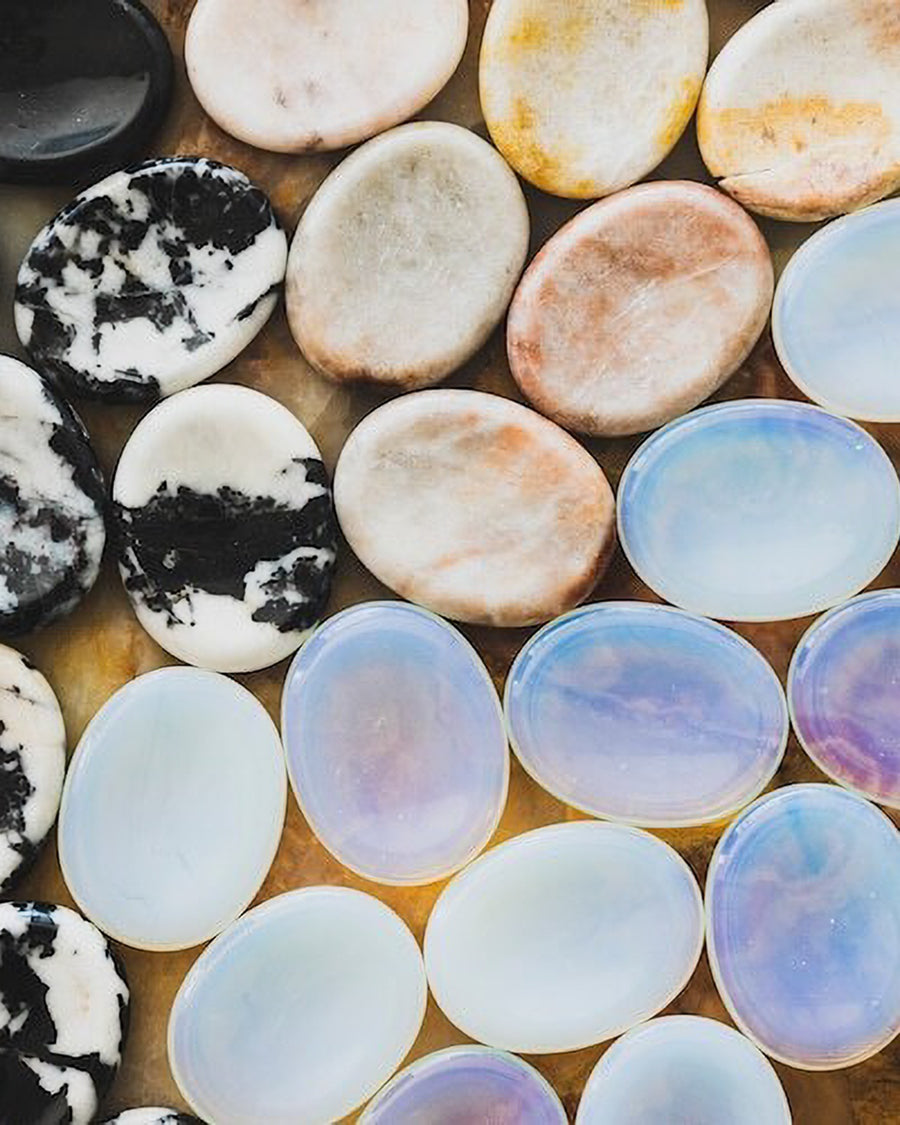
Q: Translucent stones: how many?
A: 11